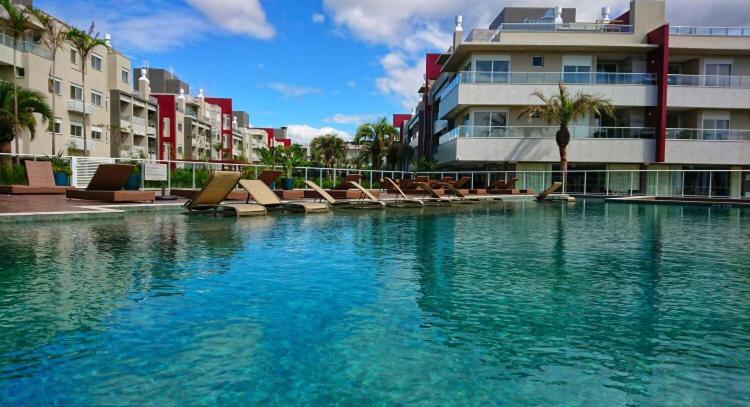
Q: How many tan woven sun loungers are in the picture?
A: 8